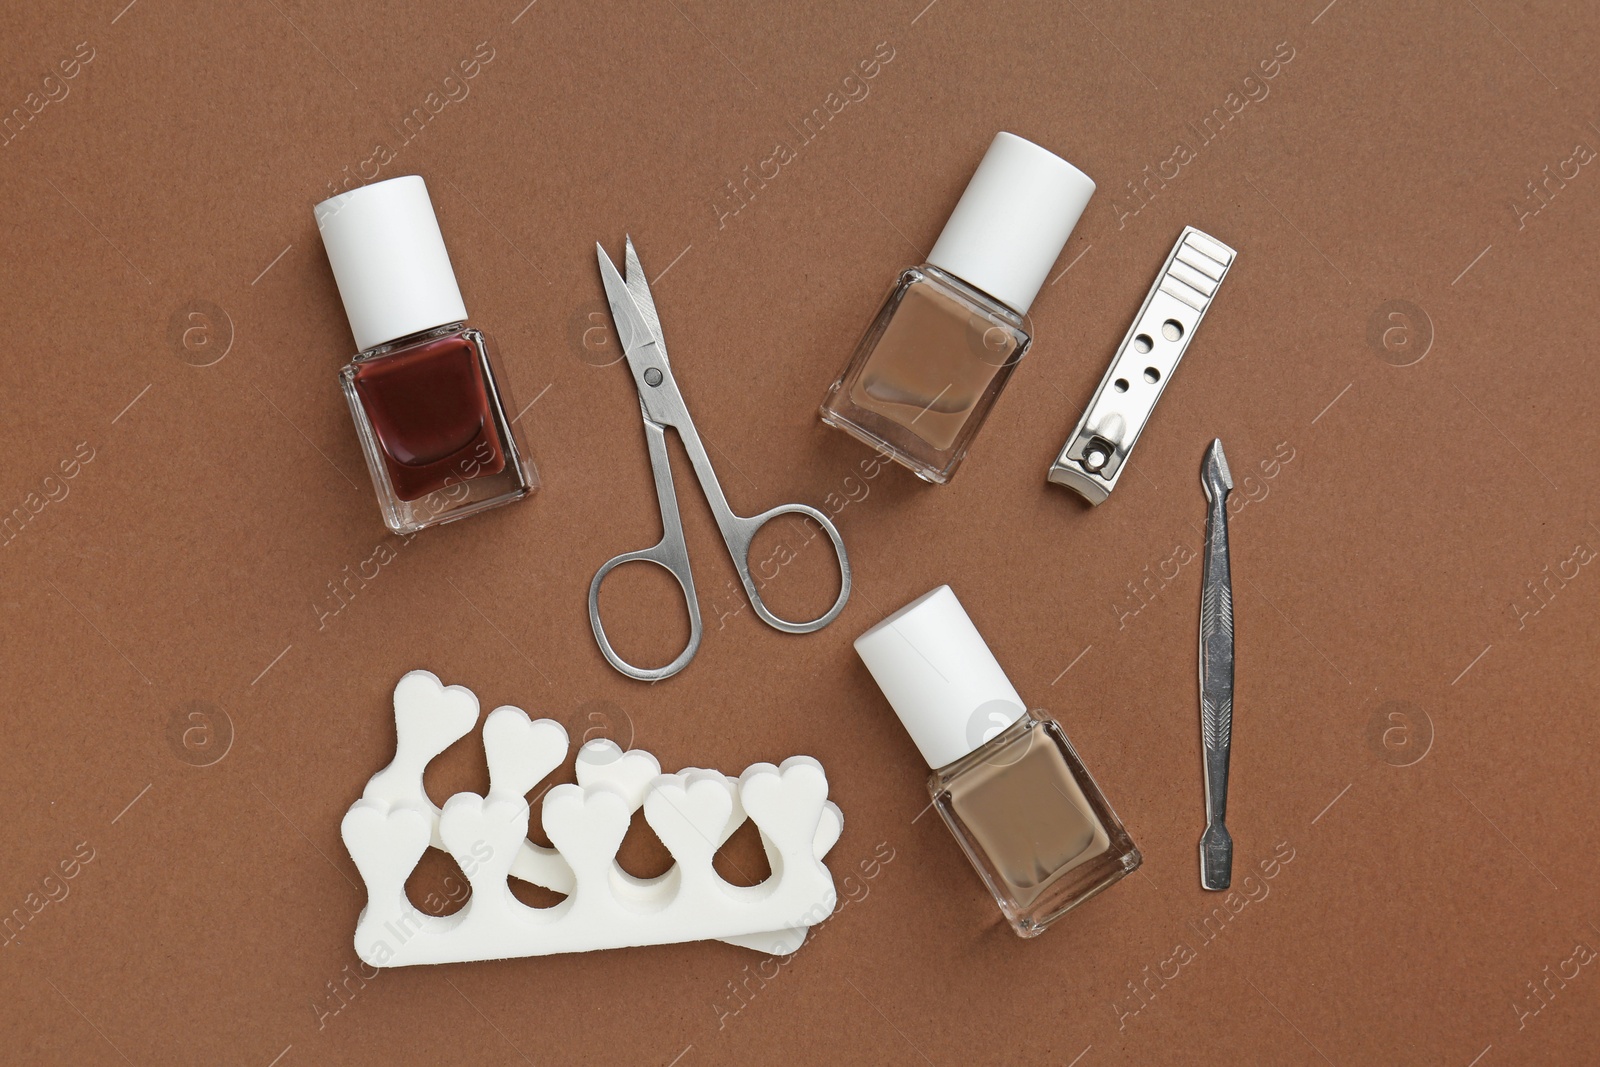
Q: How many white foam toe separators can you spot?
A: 2